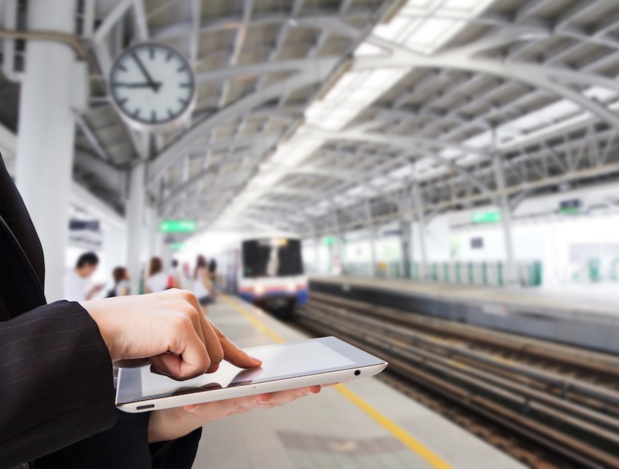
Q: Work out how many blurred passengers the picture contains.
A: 6